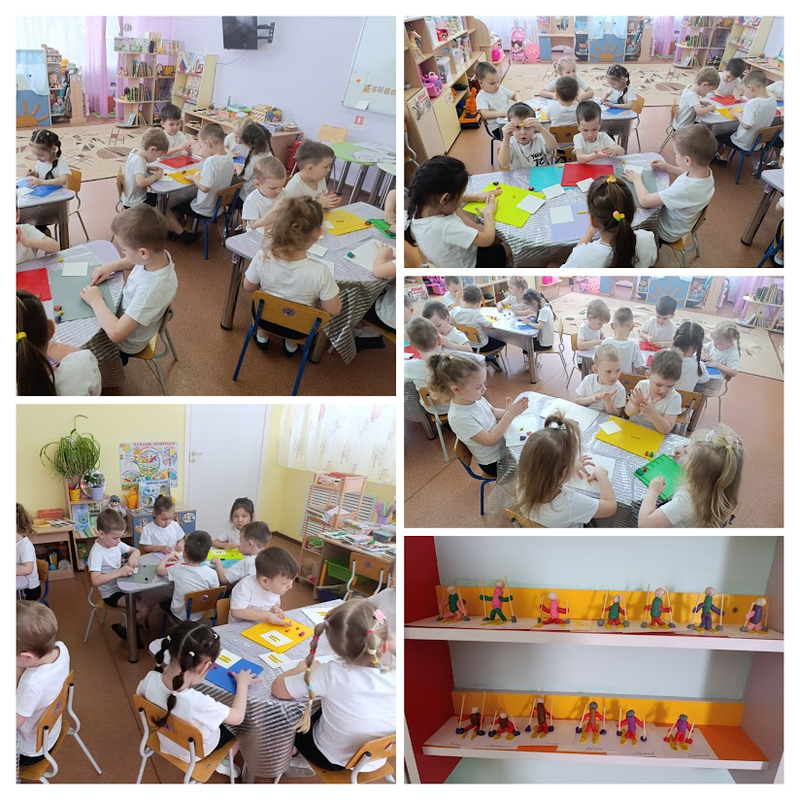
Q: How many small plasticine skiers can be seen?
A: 13